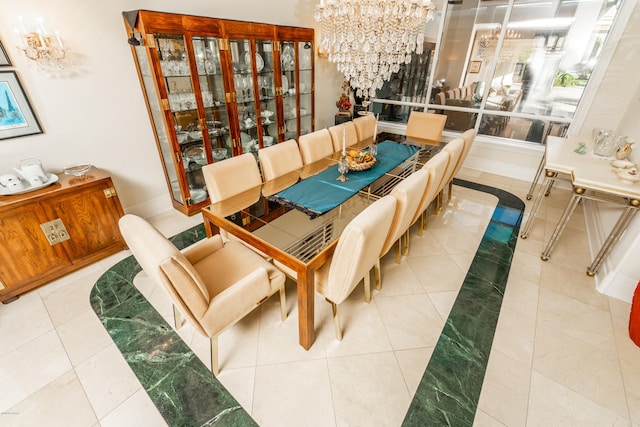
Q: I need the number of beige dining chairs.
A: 12